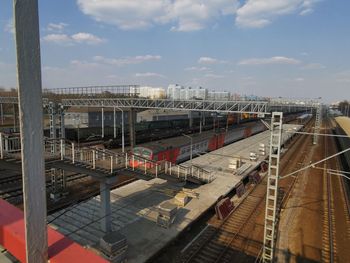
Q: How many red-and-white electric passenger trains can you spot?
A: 1